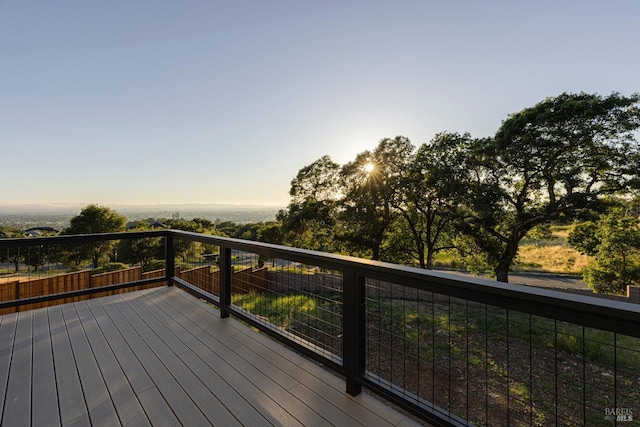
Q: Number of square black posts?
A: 3